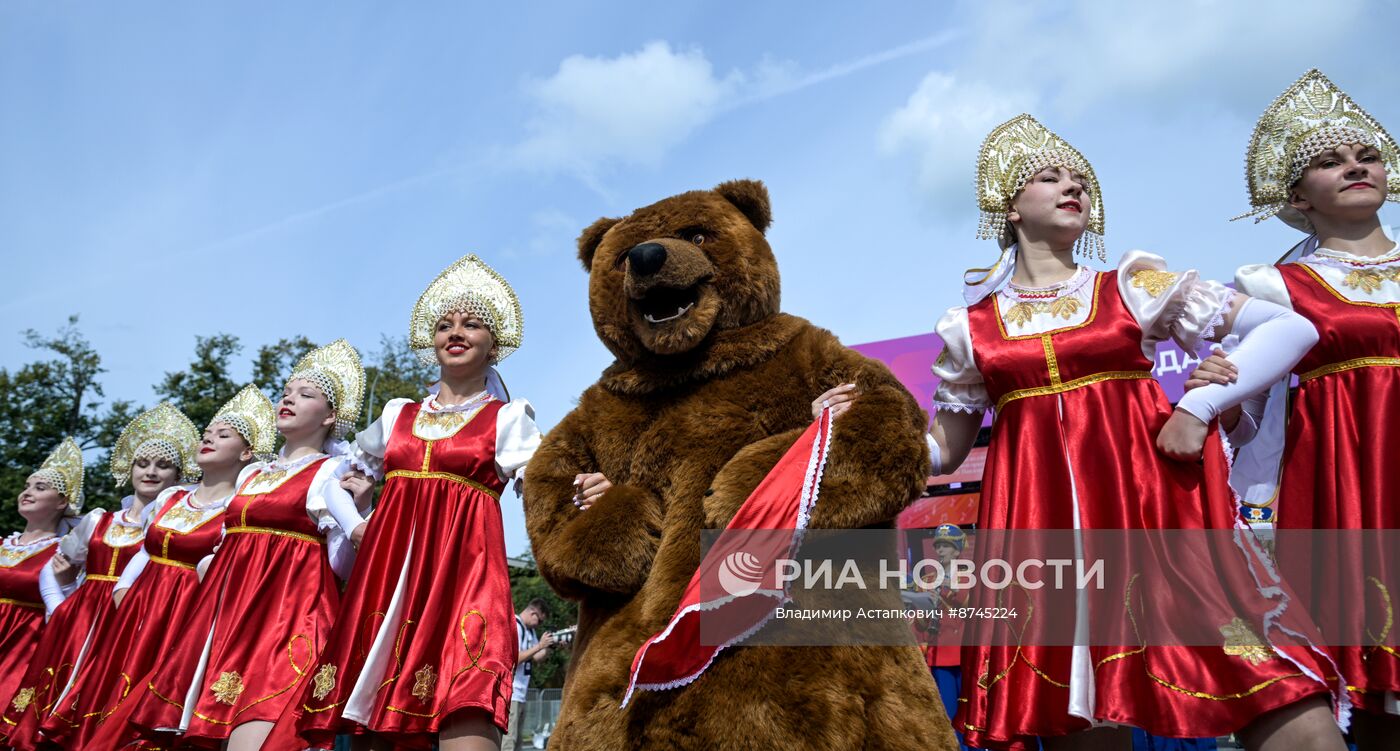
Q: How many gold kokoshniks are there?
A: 7